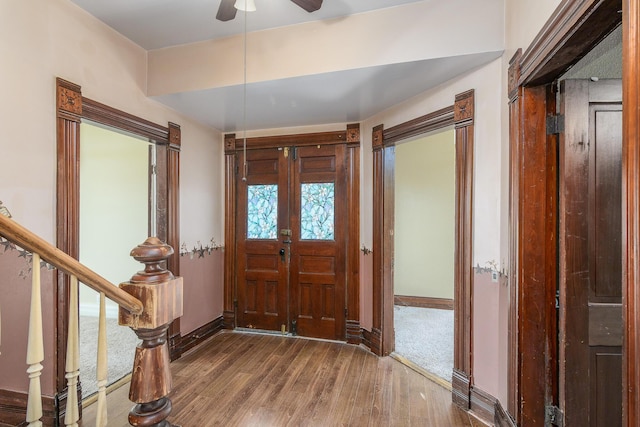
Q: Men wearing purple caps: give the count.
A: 0